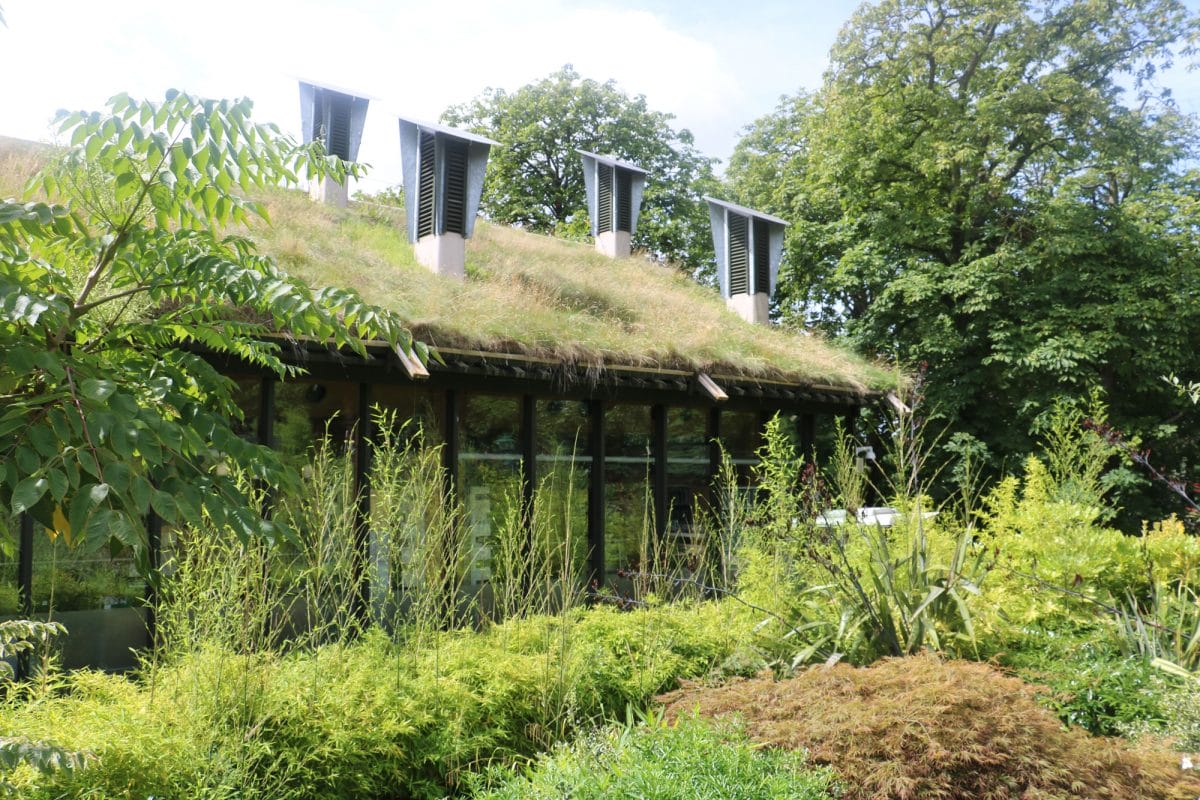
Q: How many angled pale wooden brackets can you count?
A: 3